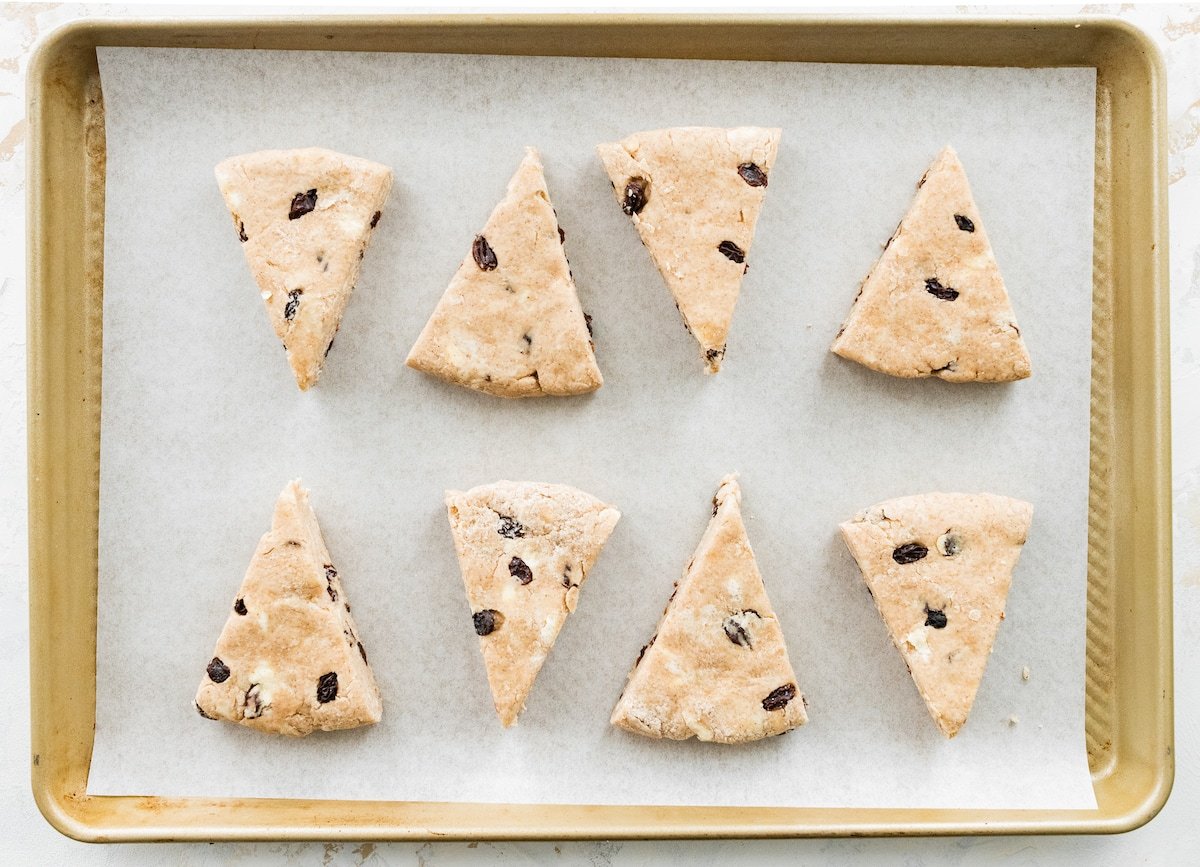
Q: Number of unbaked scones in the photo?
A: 8